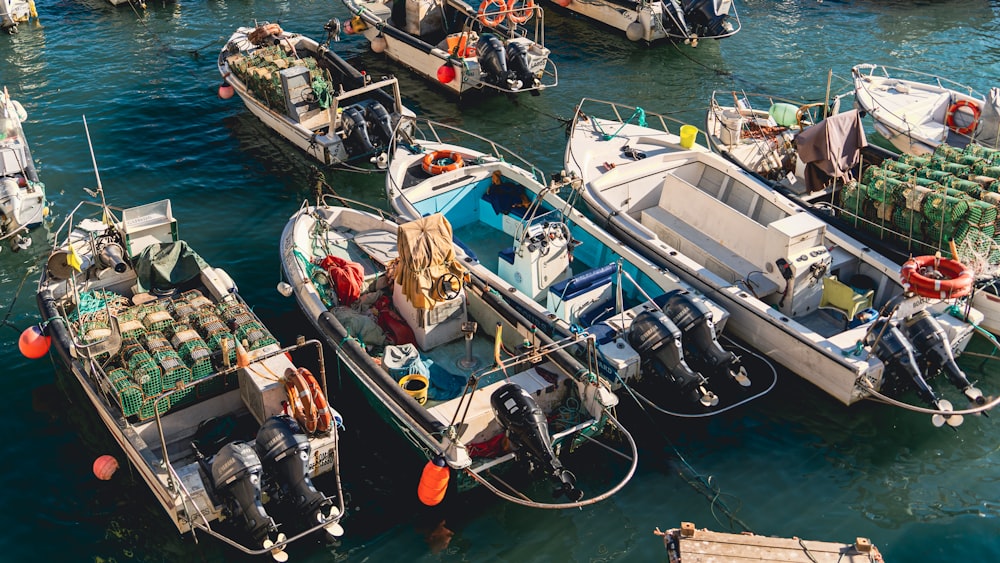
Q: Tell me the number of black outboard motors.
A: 13